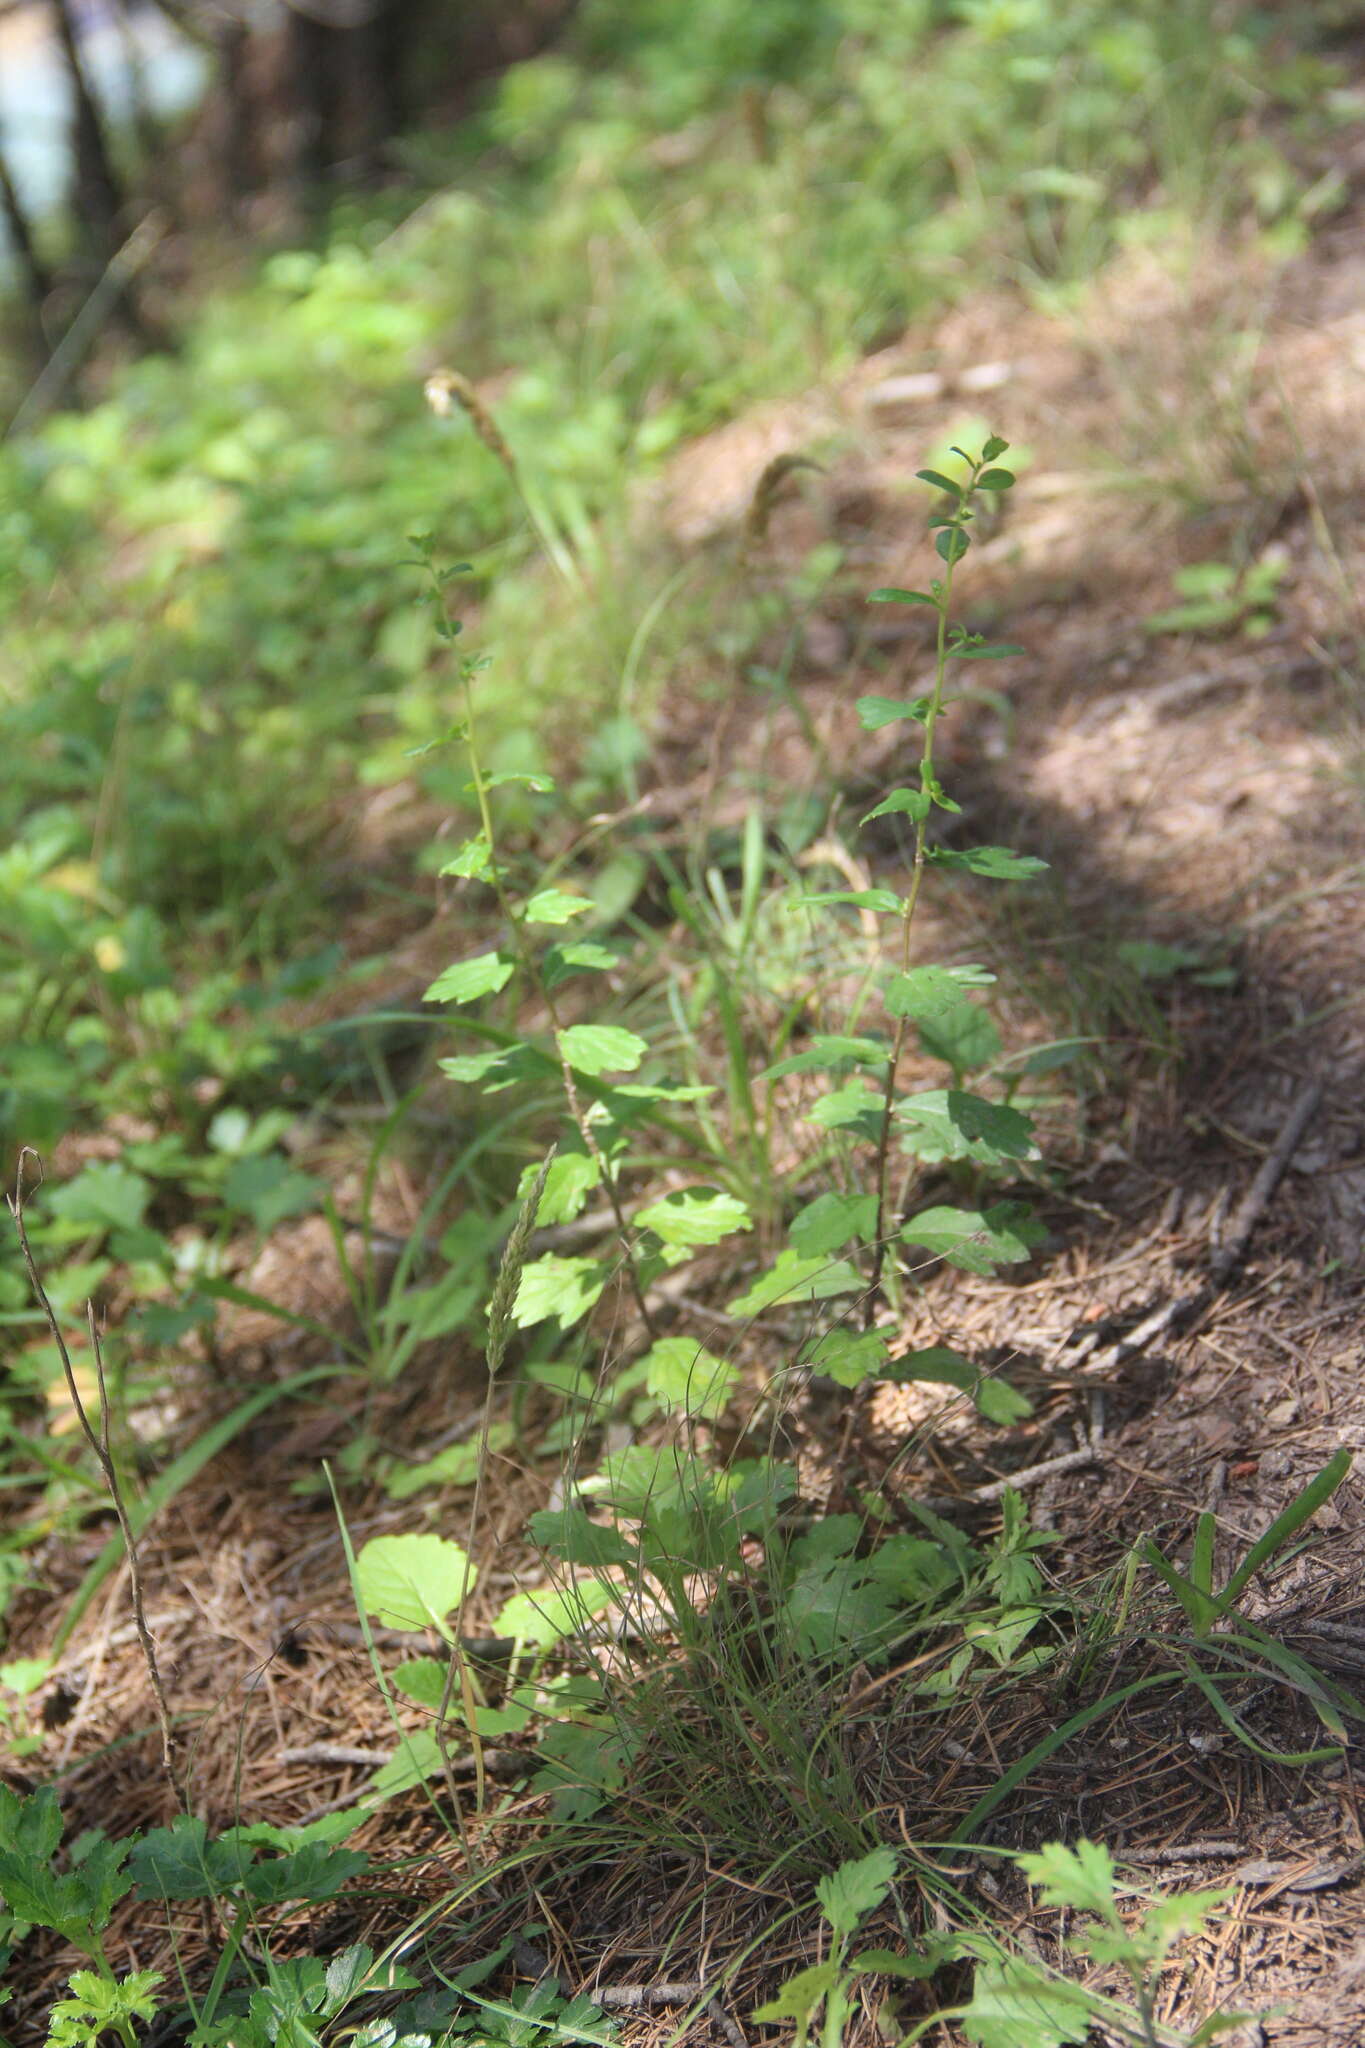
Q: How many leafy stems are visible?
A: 2